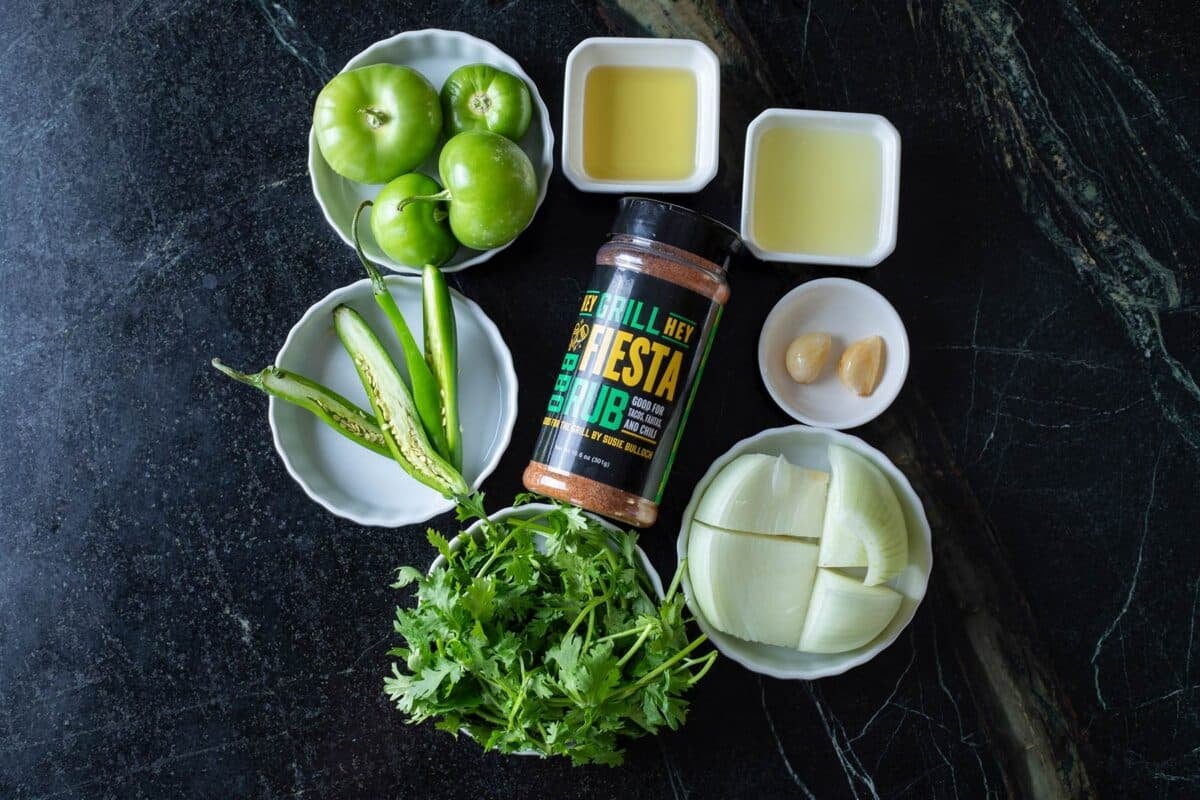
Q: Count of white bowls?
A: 7